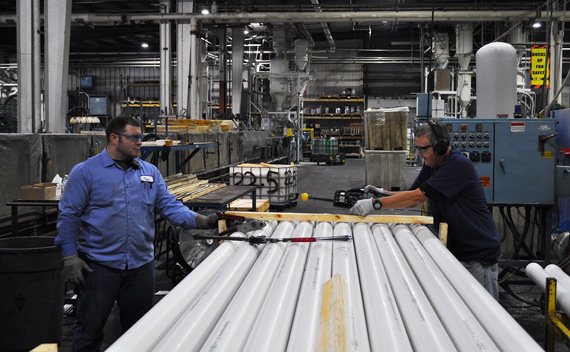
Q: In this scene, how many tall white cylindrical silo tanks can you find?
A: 1